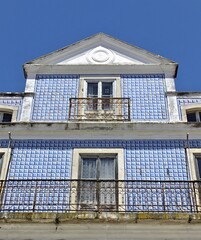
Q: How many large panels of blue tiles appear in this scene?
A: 4